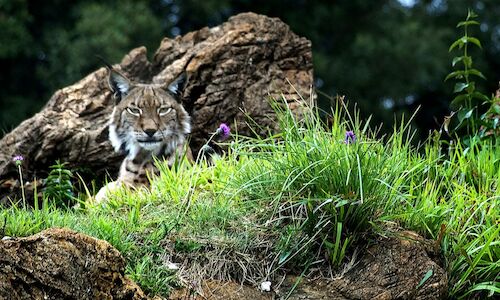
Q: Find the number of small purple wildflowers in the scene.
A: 3